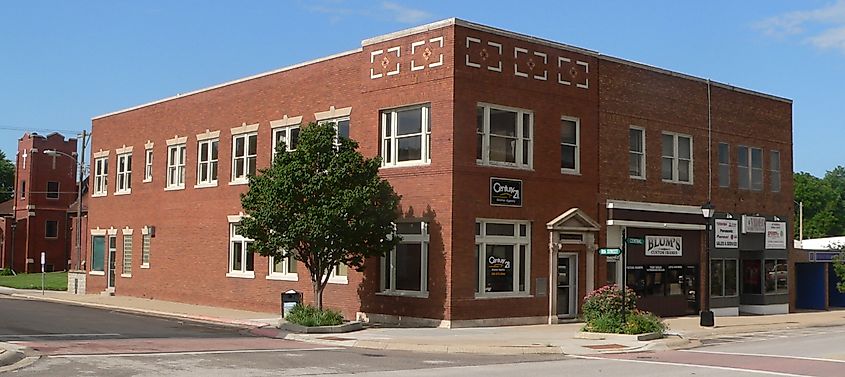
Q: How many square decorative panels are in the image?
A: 5